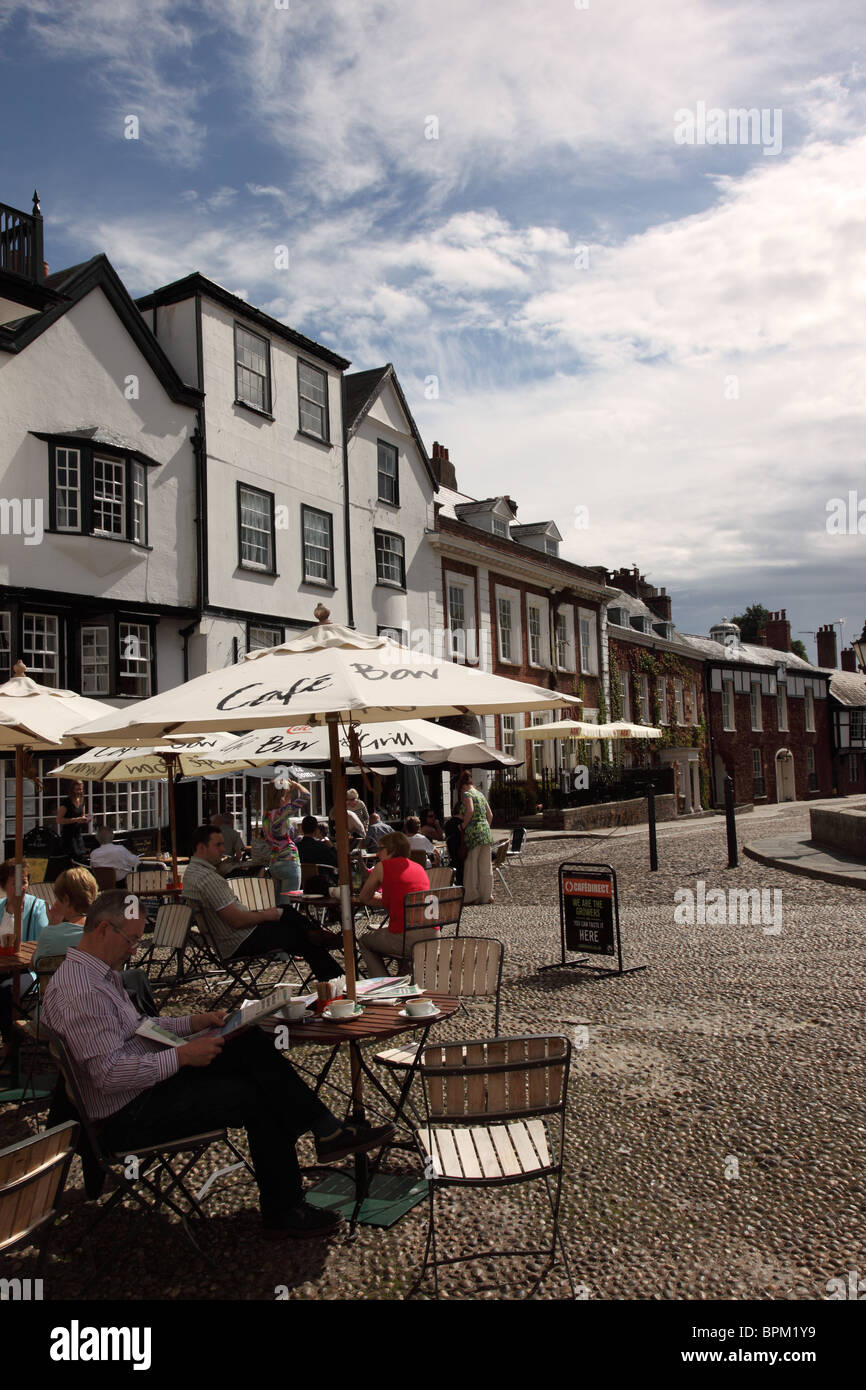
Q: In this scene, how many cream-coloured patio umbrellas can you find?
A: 6